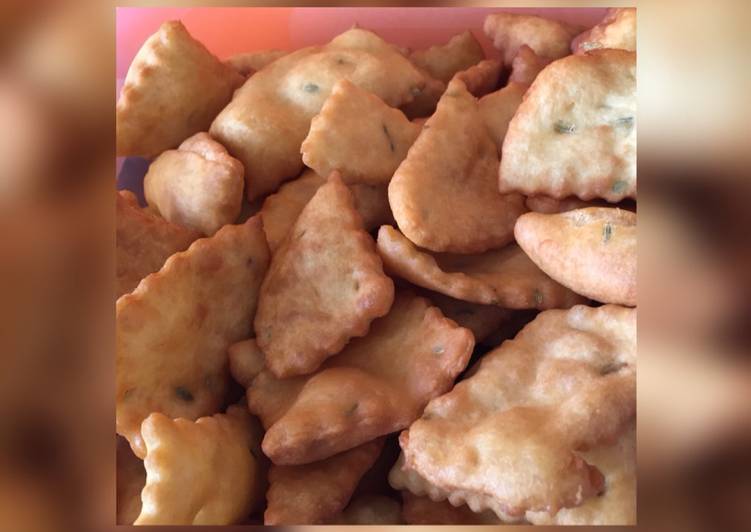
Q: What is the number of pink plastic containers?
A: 1